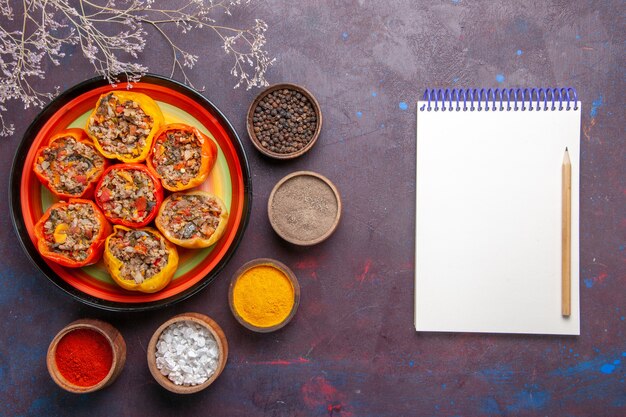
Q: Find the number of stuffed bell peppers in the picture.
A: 7